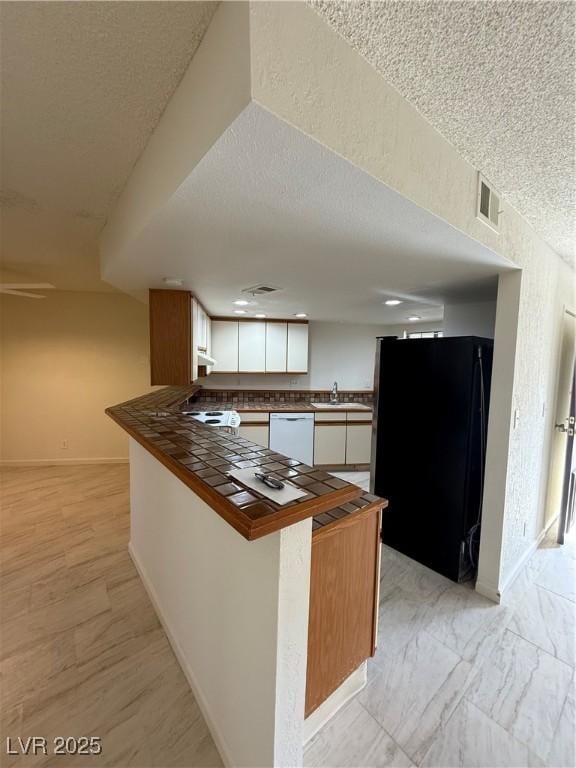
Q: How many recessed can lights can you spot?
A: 6